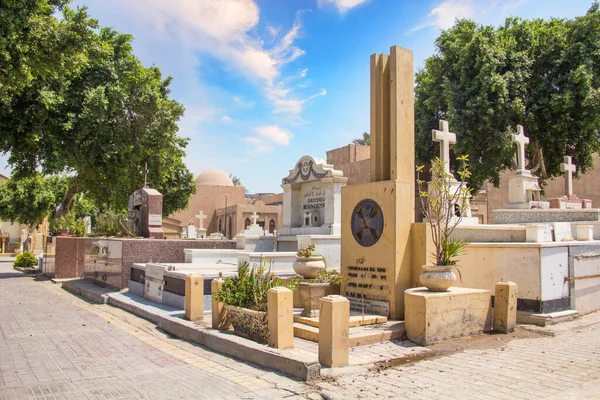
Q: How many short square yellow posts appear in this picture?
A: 5